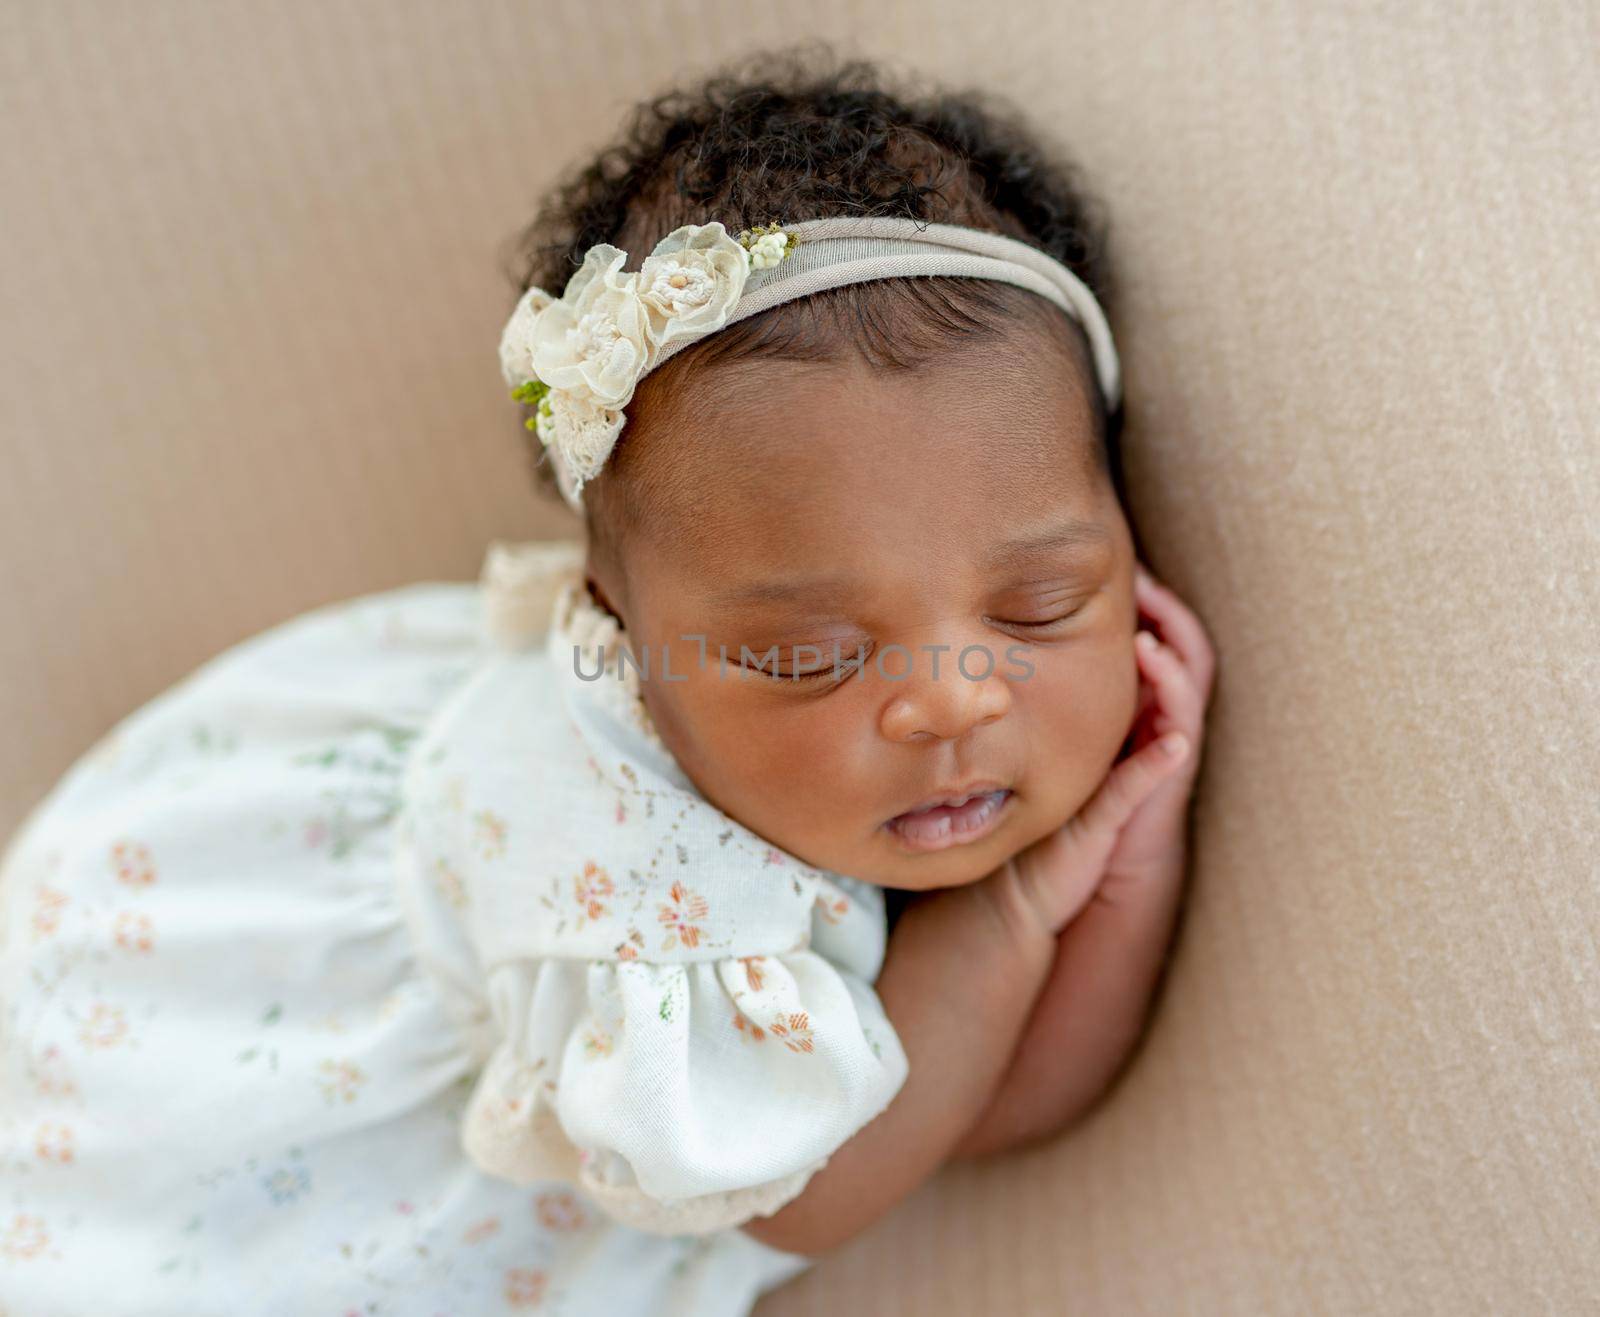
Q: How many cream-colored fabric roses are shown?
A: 2